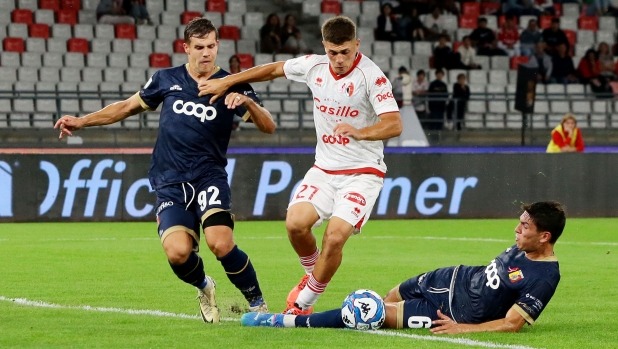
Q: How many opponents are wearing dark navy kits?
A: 2